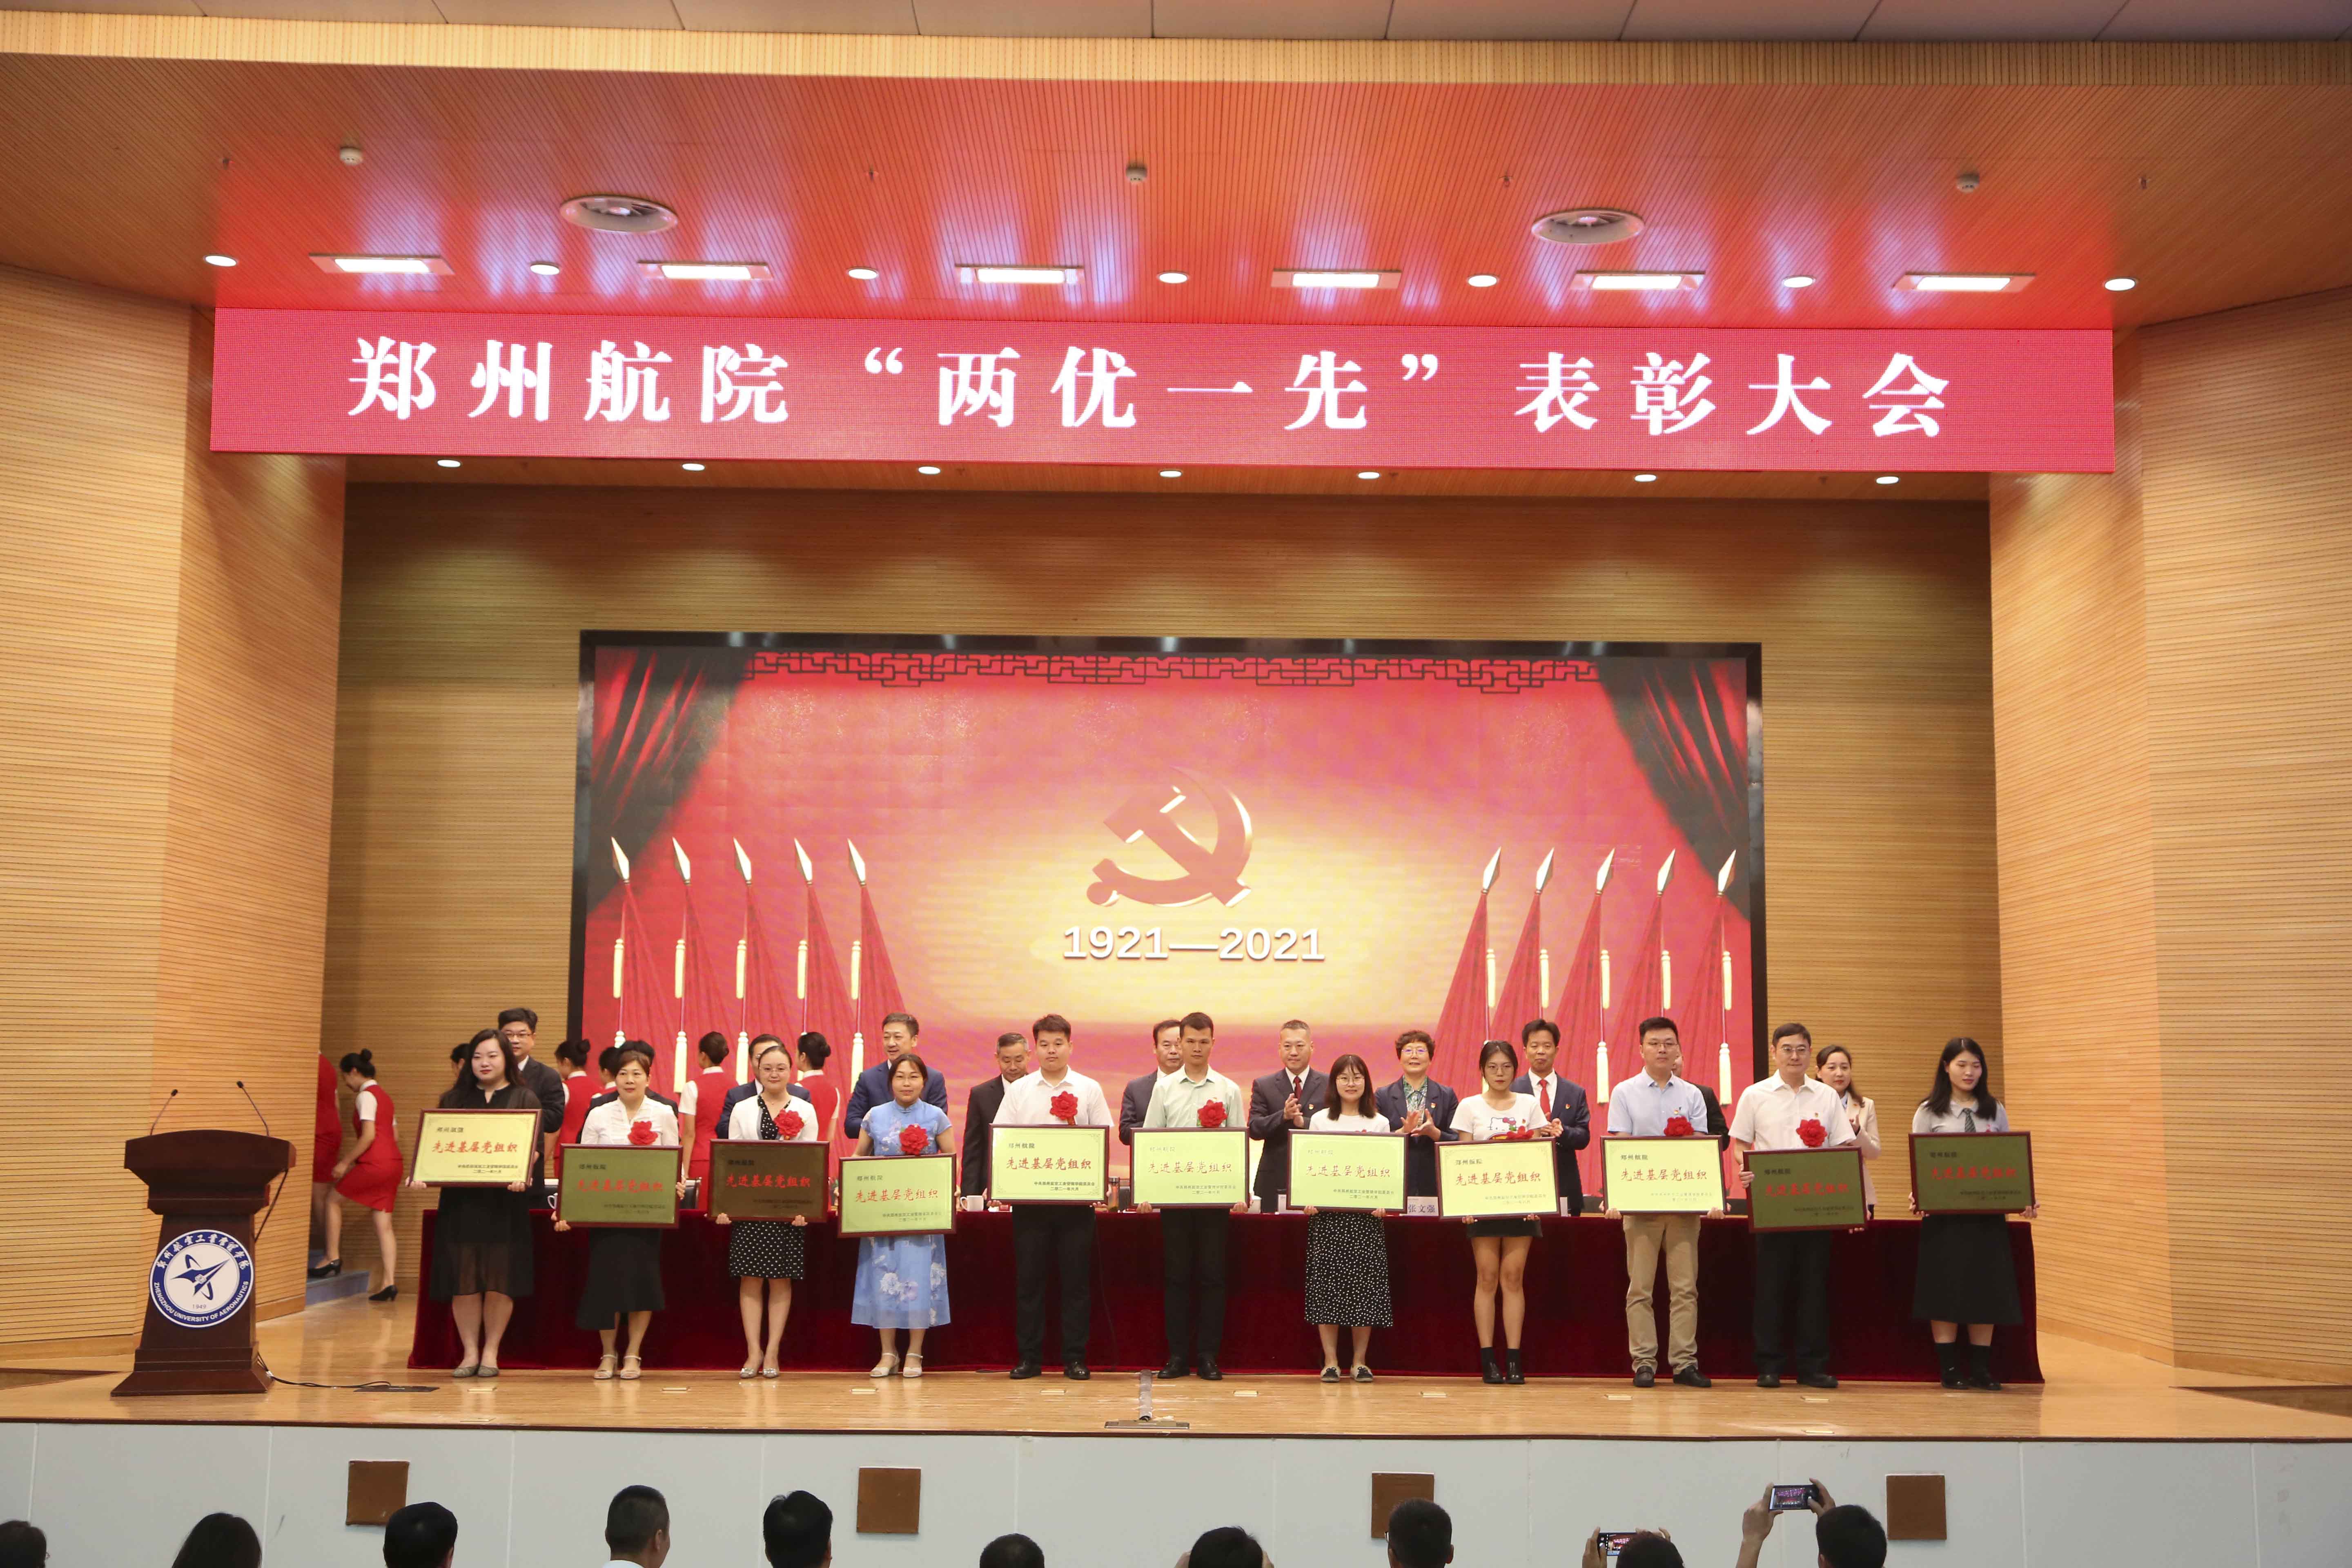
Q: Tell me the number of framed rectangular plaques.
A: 11